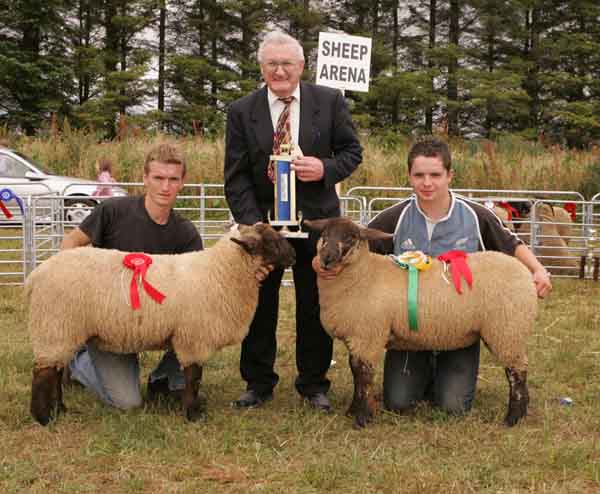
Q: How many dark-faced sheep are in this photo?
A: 2